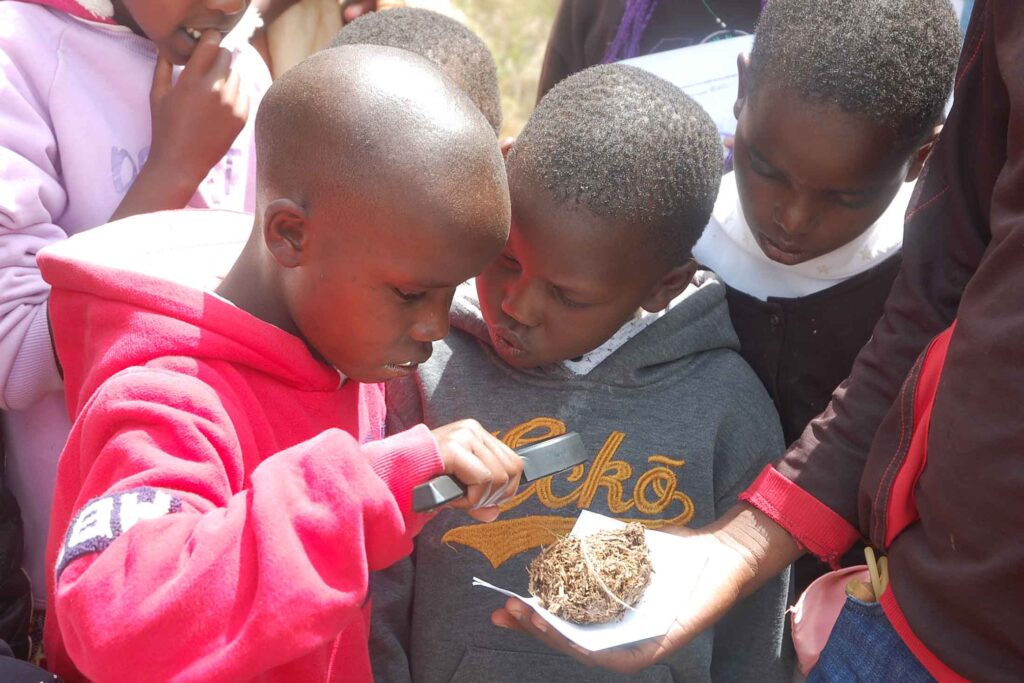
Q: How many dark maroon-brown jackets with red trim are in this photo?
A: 1